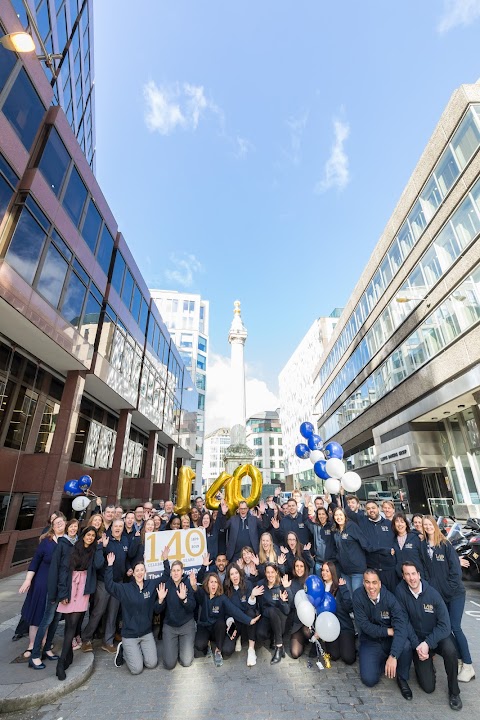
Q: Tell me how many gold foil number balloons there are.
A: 3